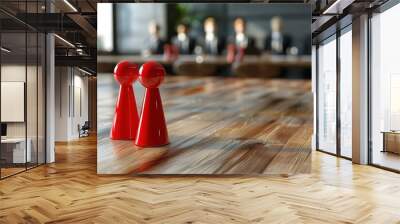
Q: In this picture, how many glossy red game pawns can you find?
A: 2